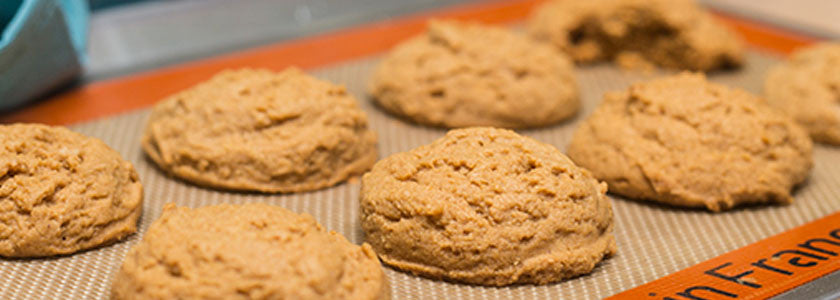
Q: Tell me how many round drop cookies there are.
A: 8